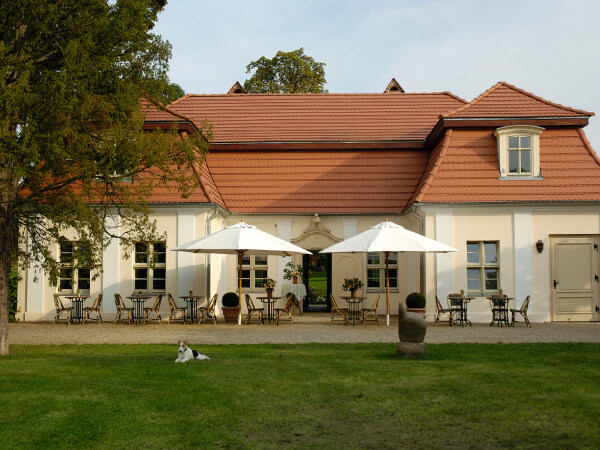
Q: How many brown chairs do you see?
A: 14